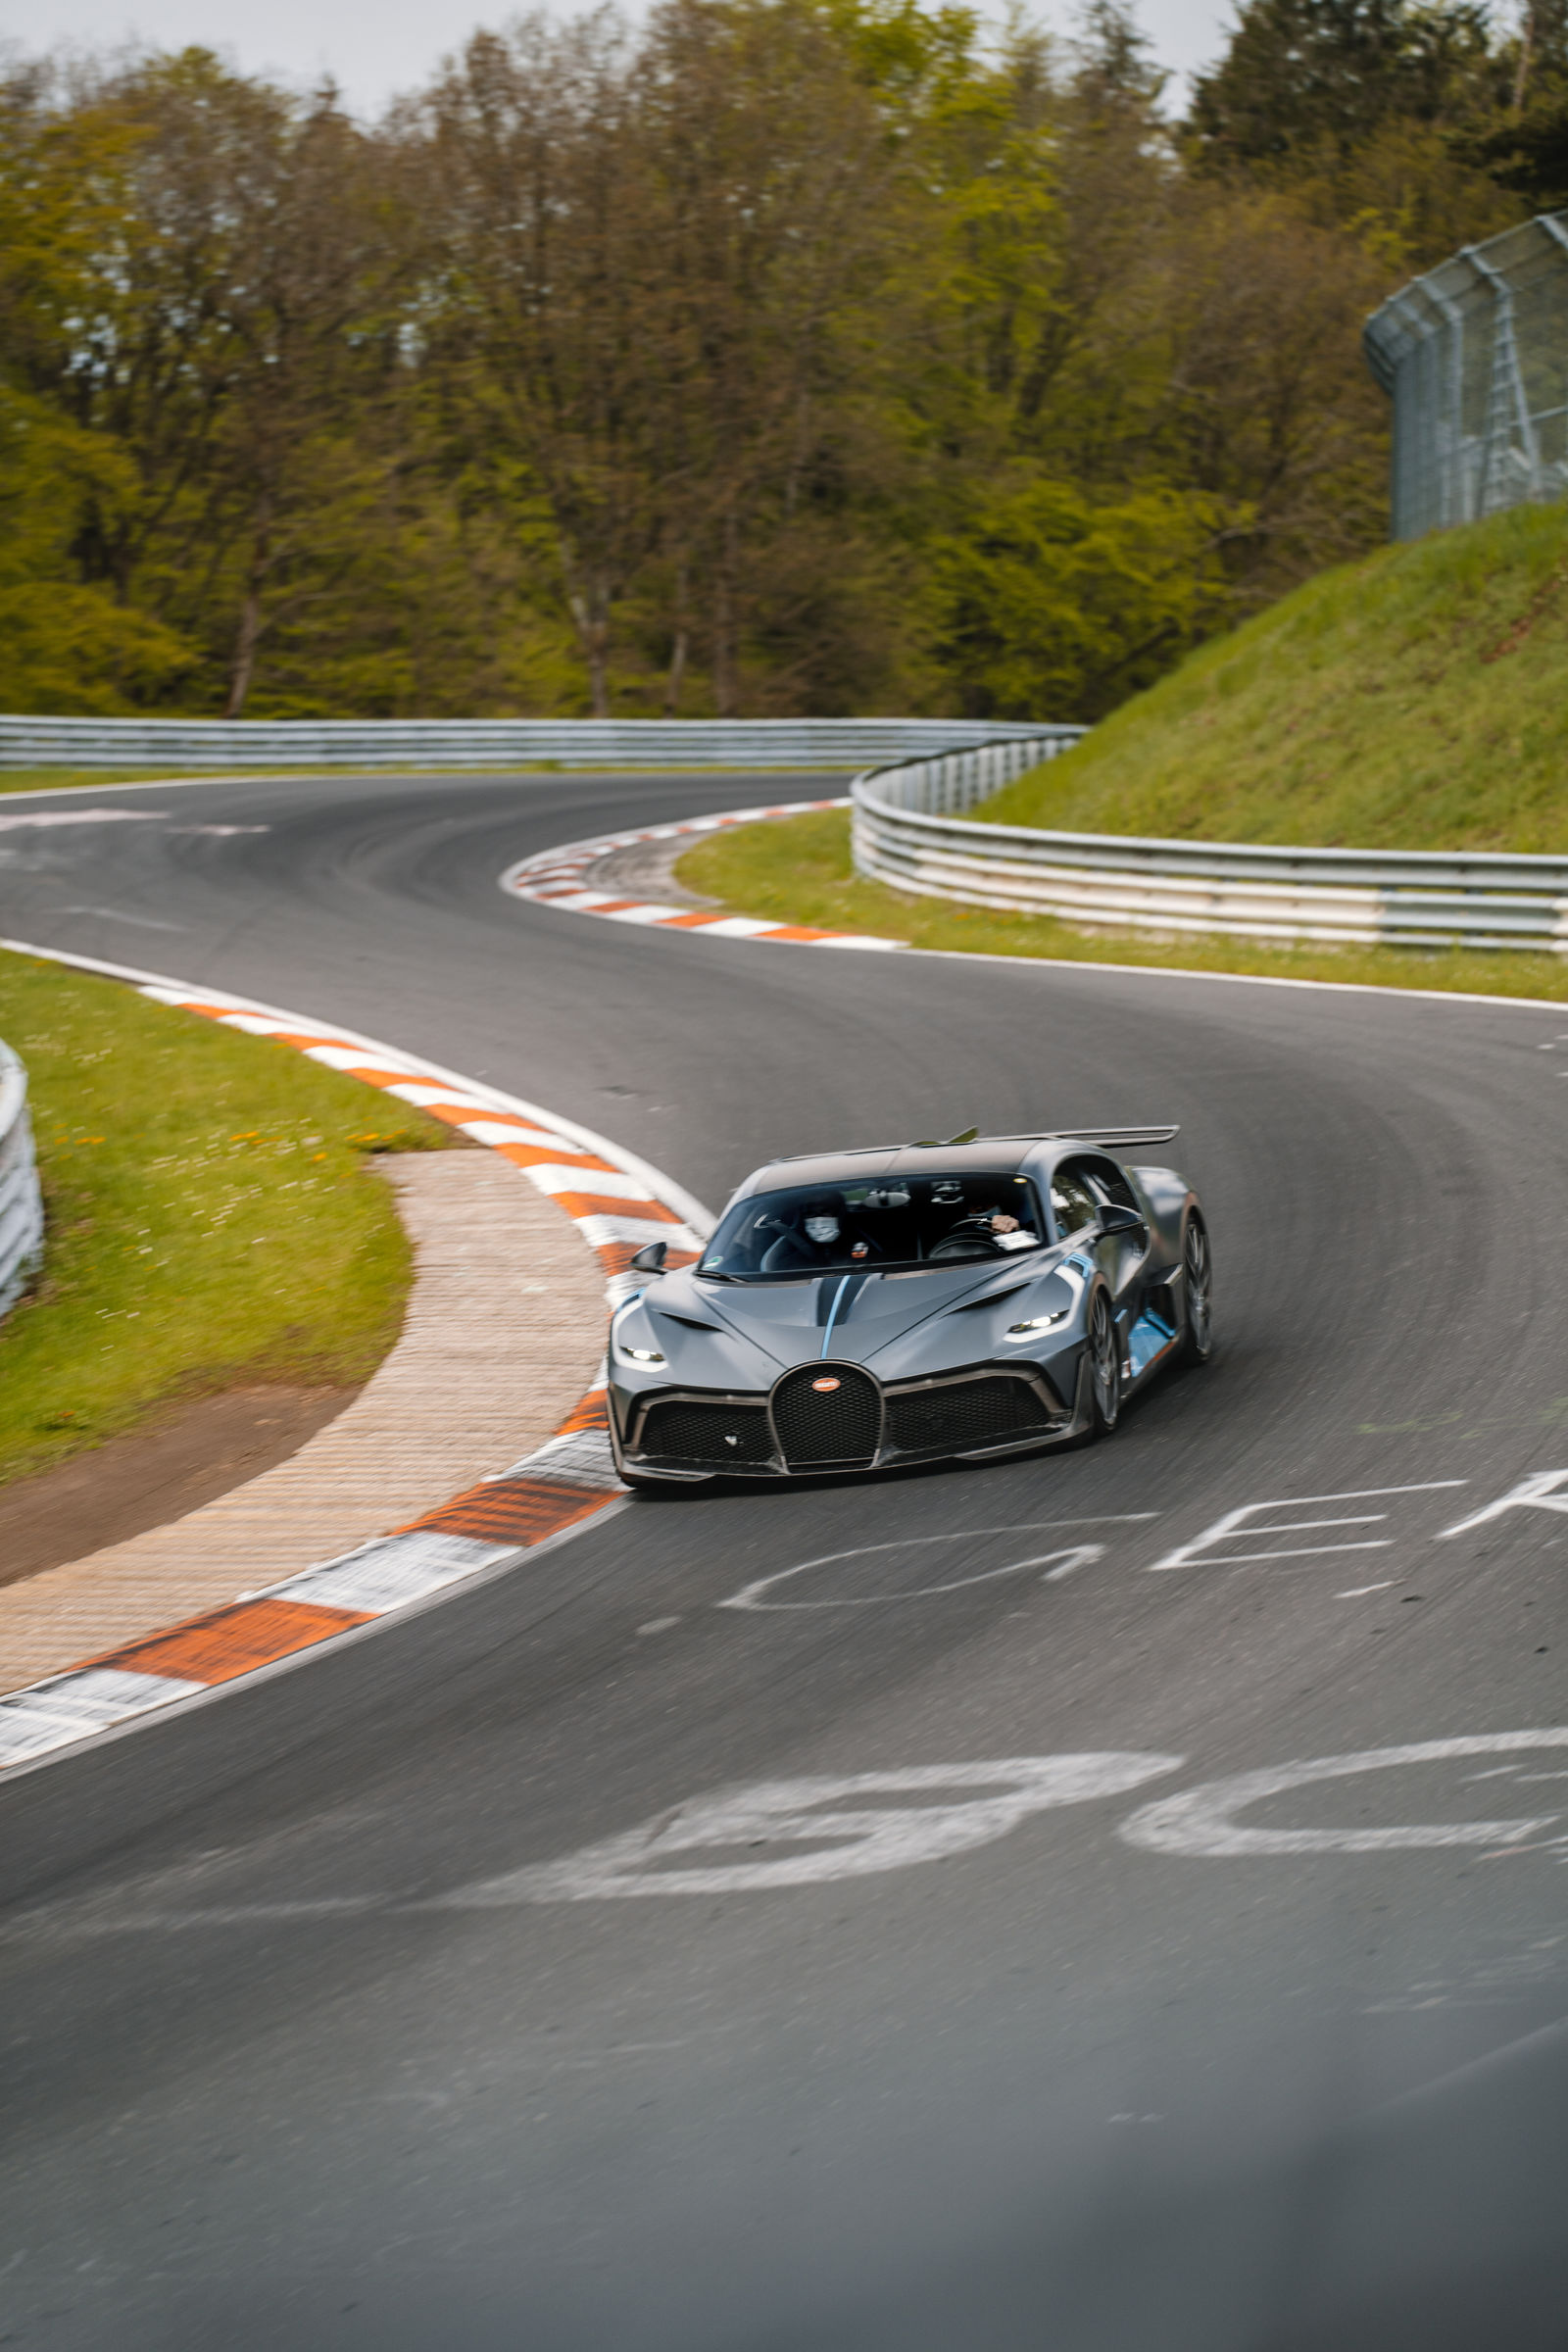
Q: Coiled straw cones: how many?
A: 0